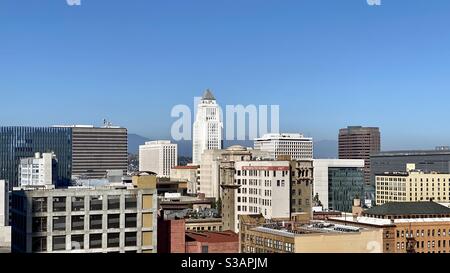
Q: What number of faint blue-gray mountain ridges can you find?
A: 1